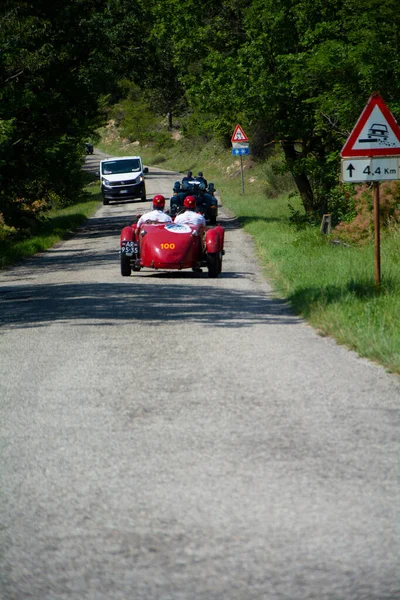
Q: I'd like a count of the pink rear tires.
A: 0